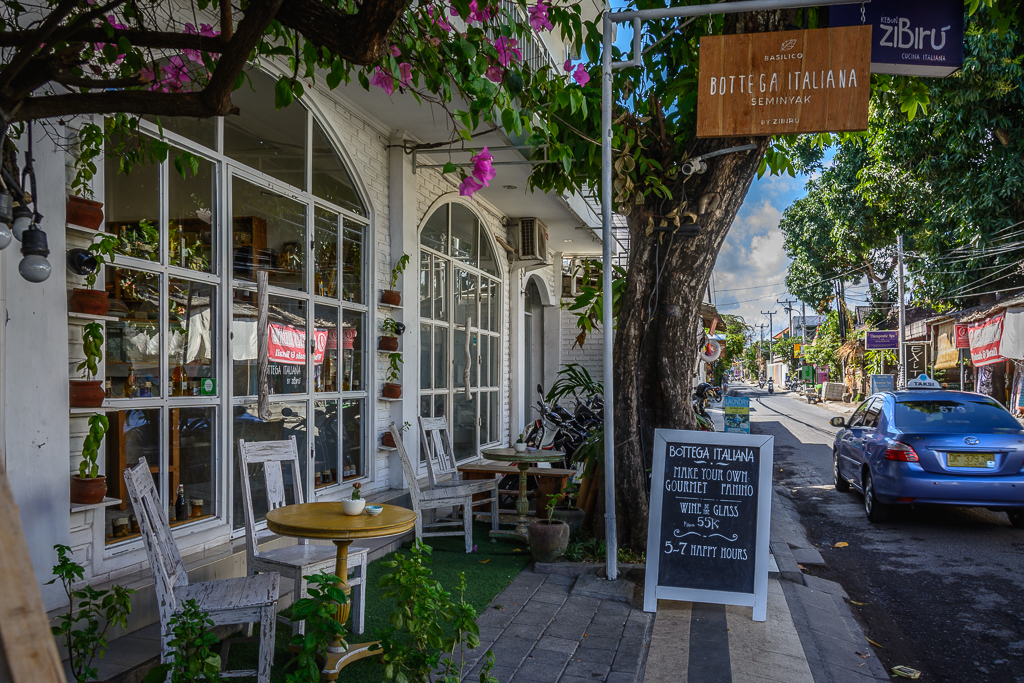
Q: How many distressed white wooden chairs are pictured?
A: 4